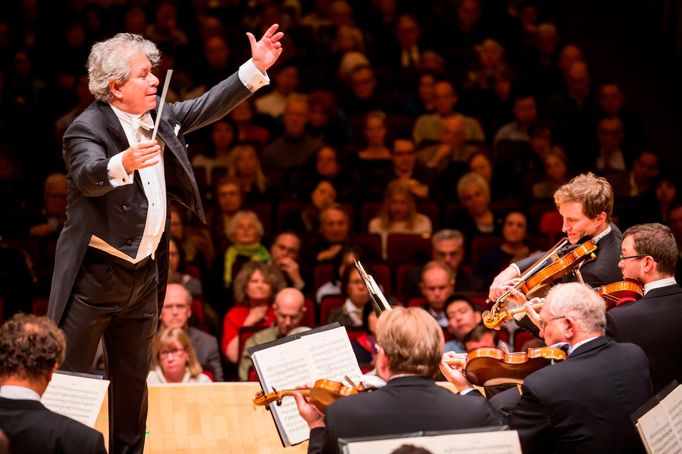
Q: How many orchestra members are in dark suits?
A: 5